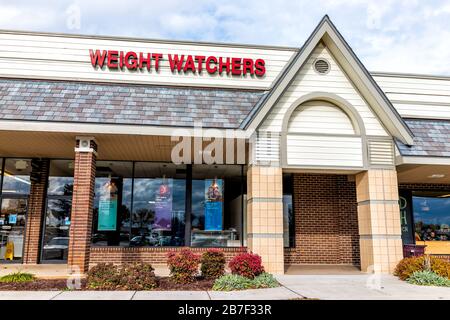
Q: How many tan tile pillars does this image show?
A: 2